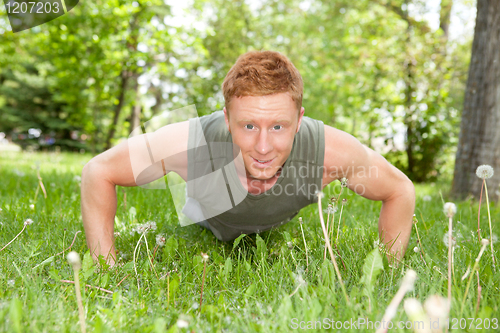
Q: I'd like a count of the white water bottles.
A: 0